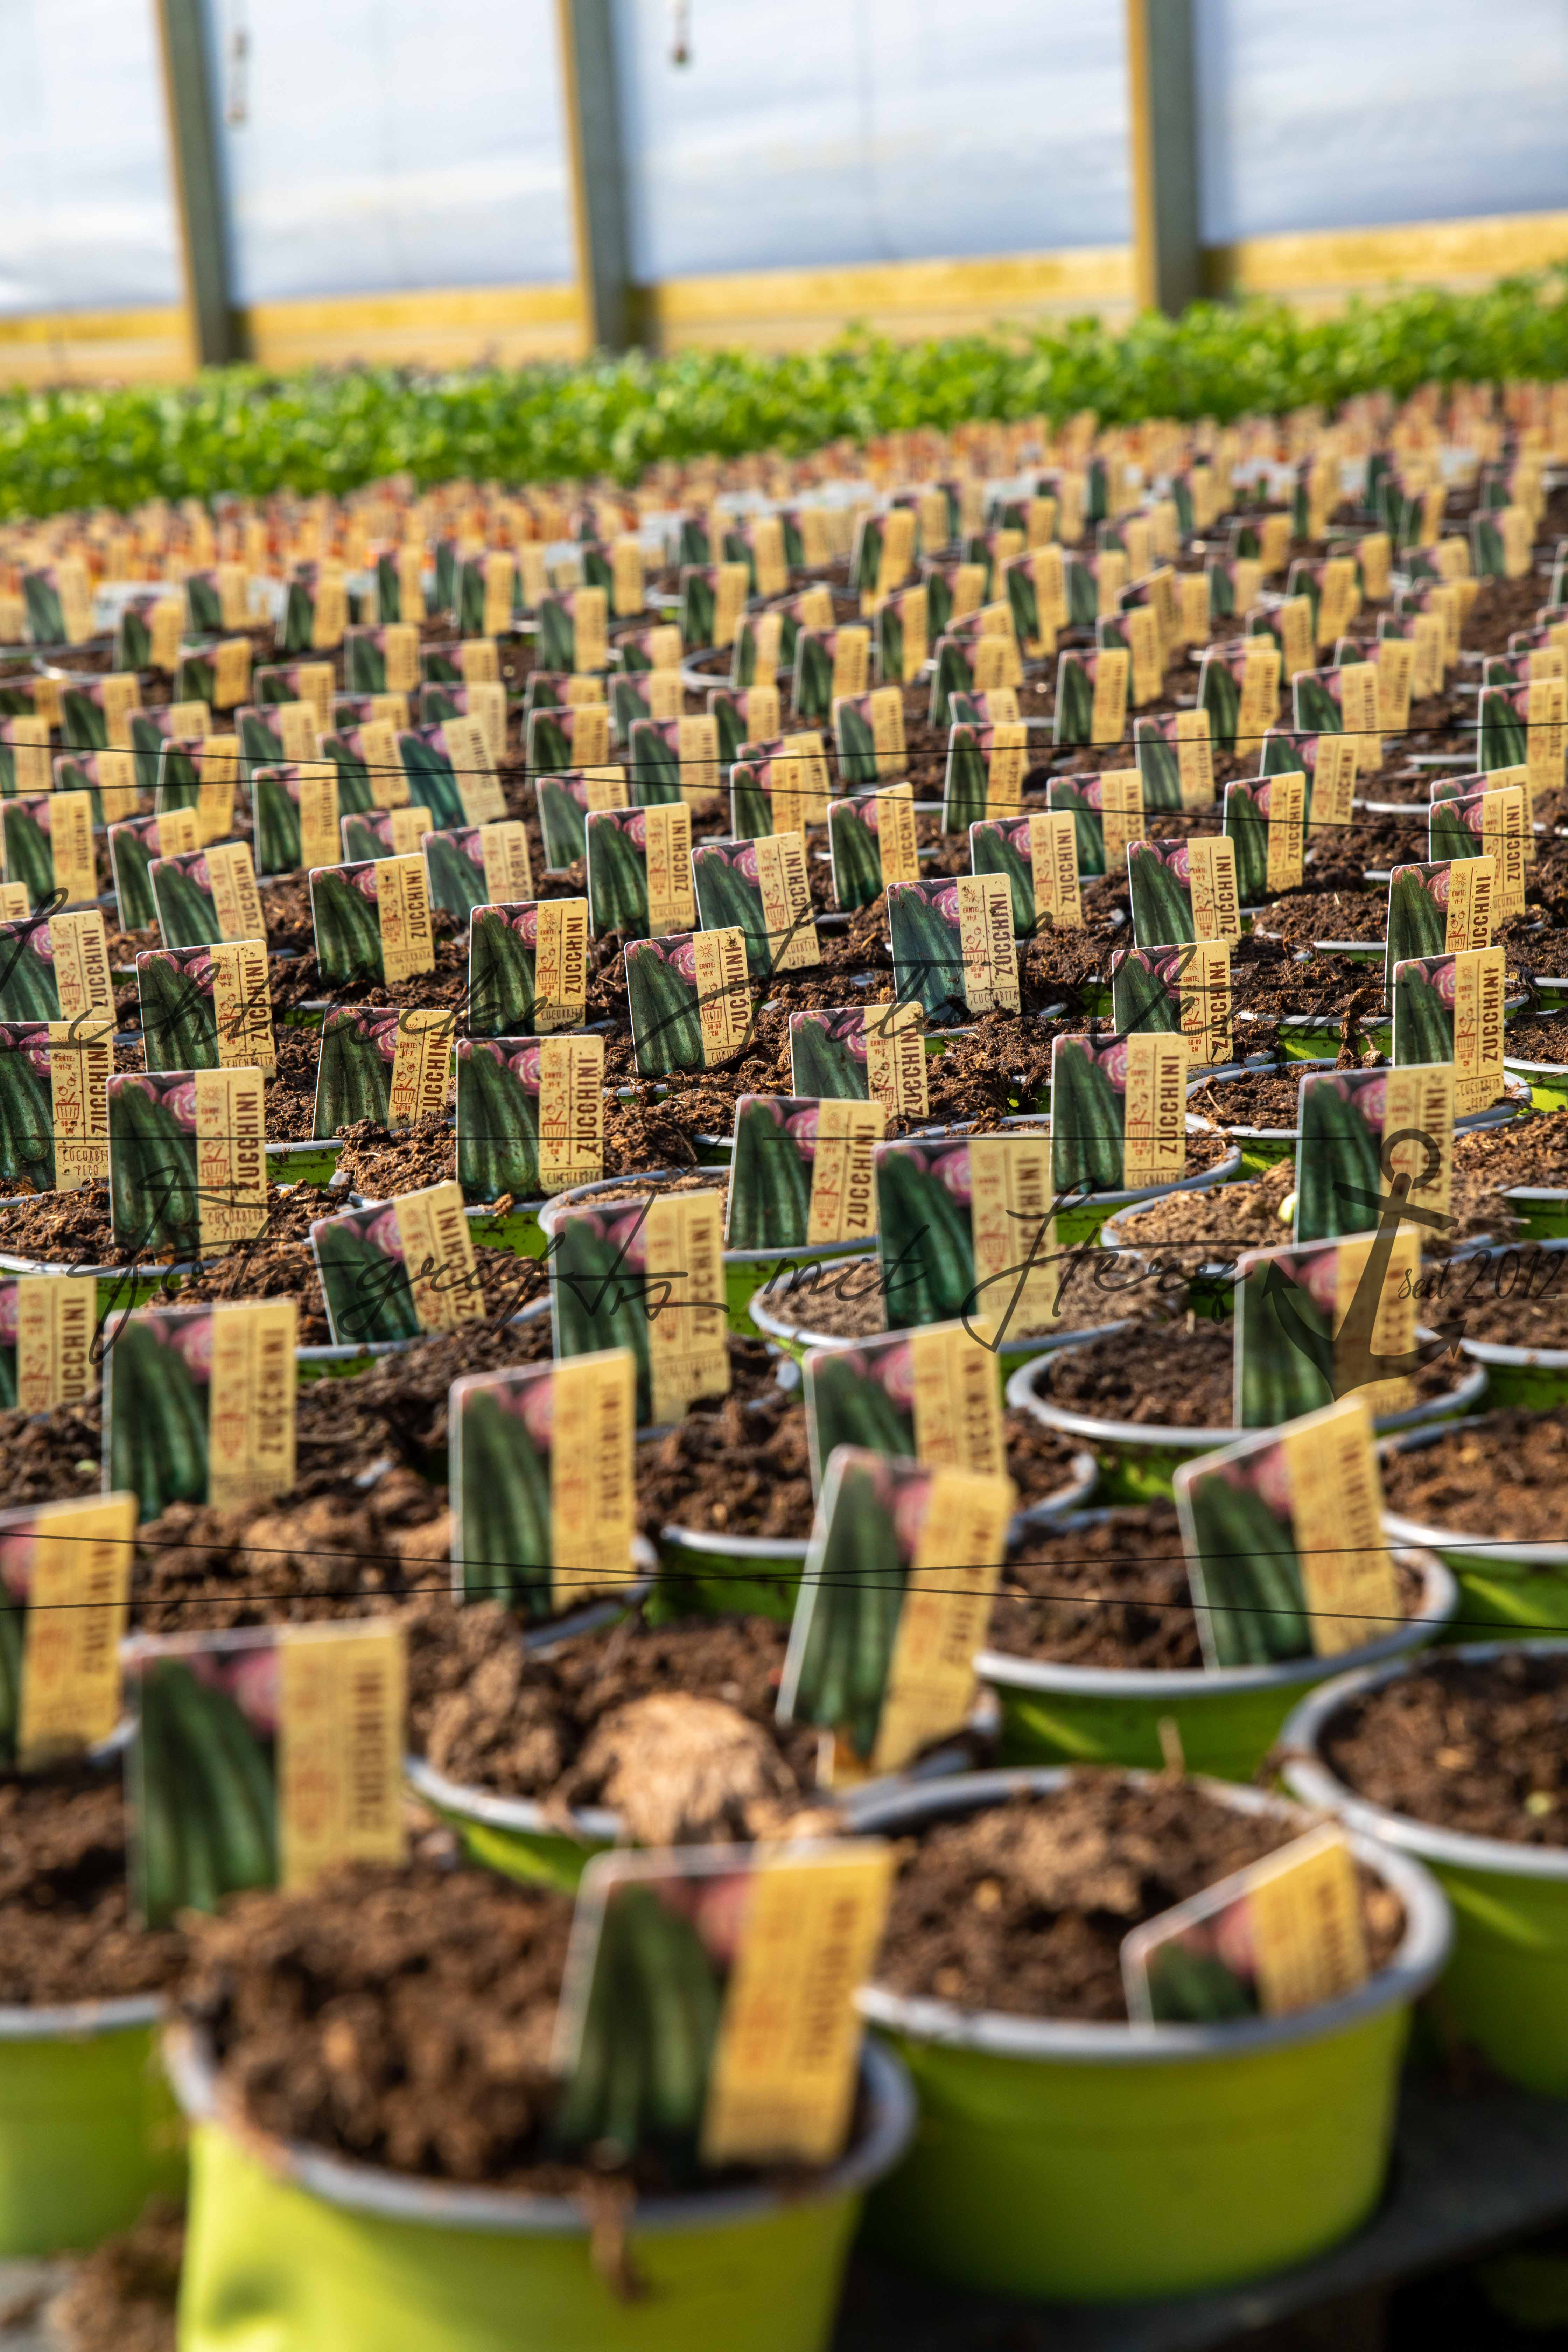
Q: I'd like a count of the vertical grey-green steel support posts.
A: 3